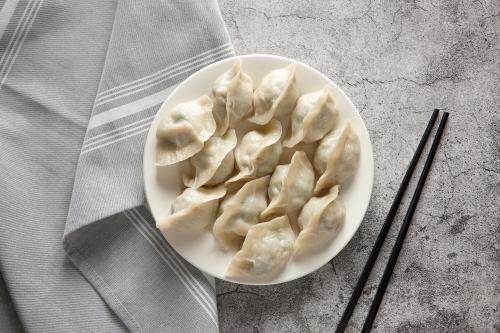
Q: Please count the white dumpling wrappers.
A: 12